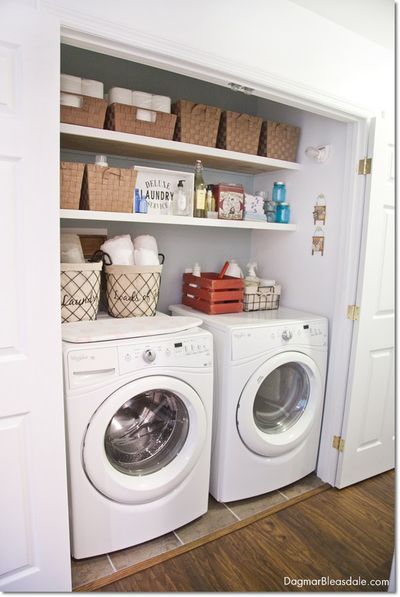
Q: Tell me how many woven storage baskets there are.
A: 7